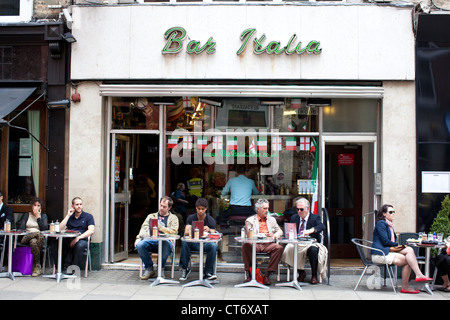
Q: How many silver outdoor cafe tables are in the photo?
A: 7